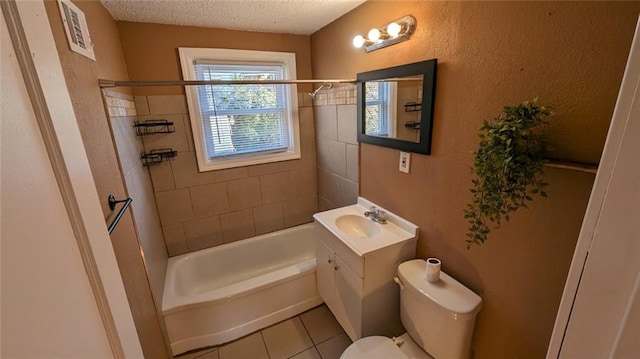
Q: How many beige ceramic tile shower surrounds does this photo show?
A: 1